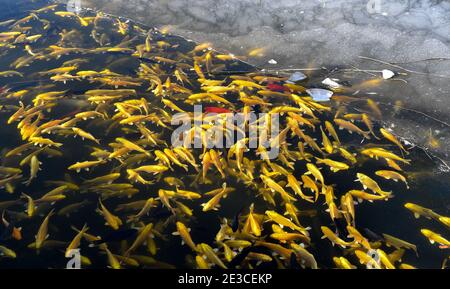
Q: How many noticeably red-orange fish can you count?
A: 2